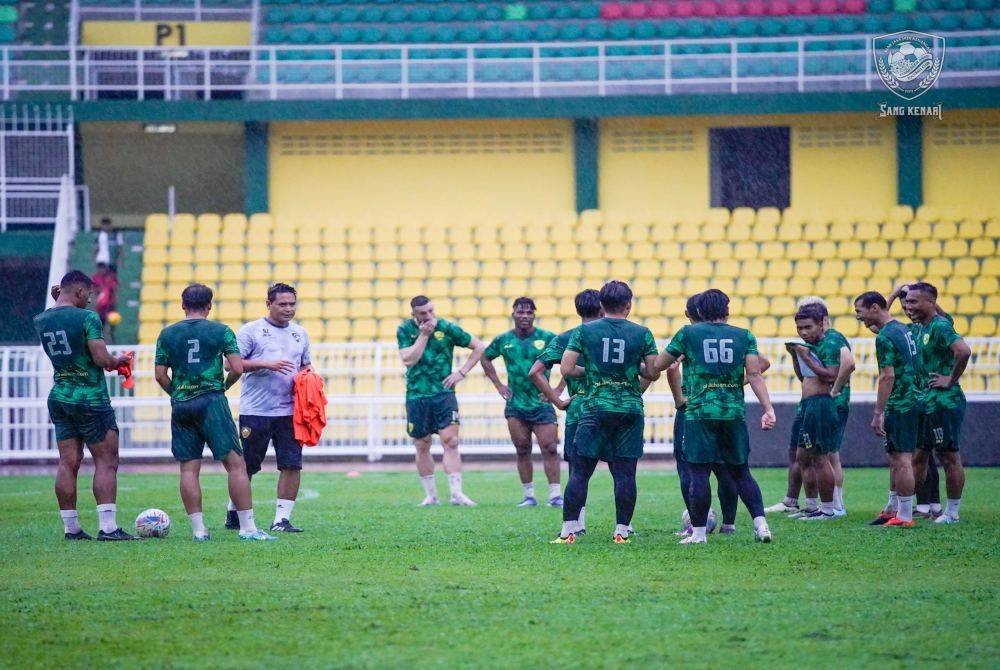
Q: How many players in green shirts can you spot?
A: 13